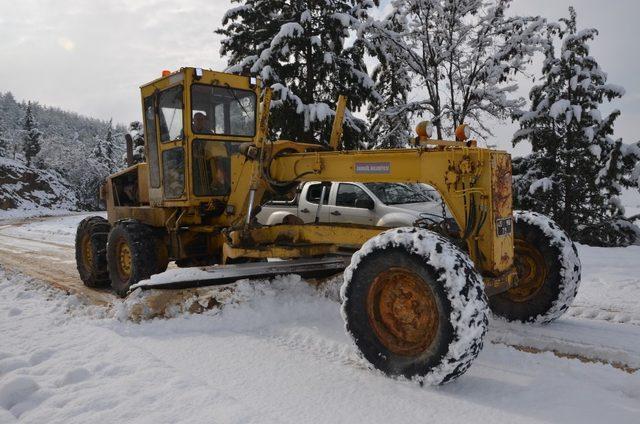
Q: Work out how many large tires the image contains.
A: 4